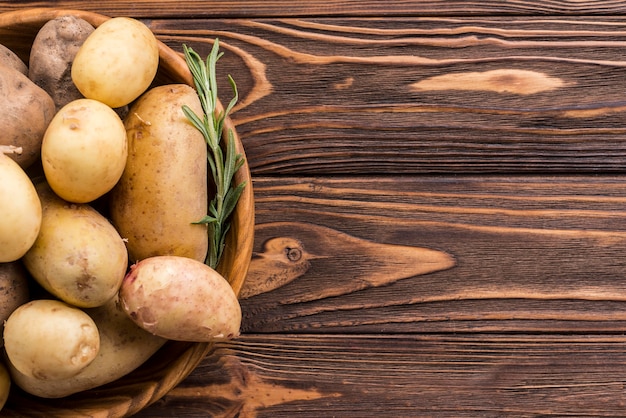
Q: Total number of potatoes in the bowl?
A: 13